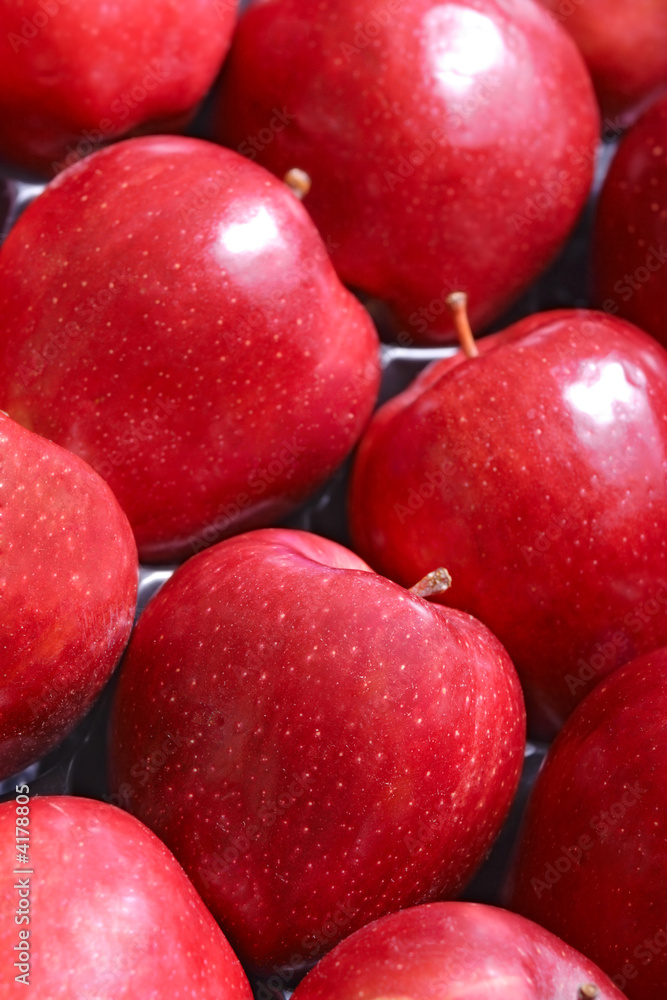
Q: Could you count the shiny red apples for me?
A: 11